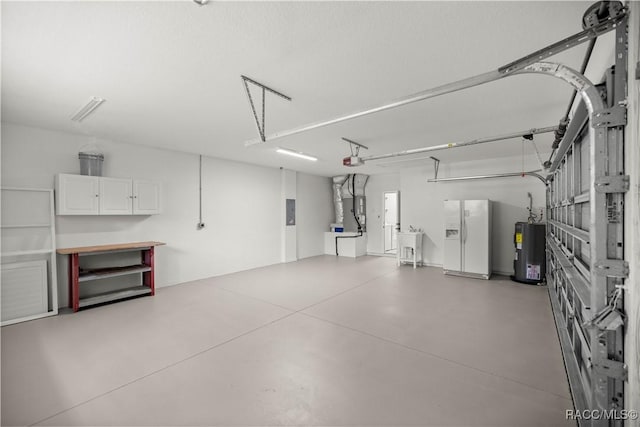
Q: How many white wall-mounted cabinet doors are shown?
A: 3